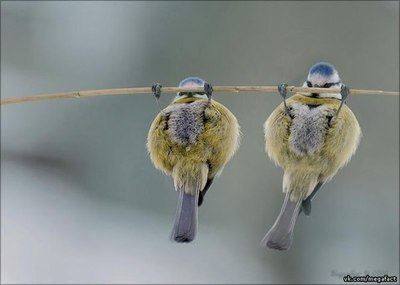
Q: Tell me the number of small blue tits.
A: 2